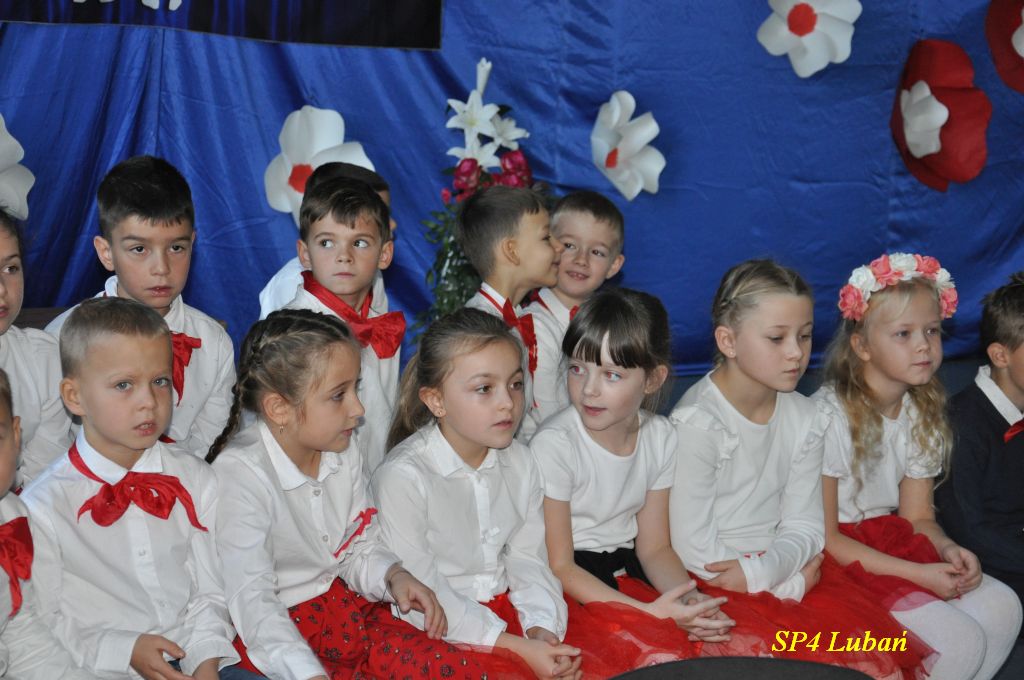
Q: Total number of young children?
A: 14